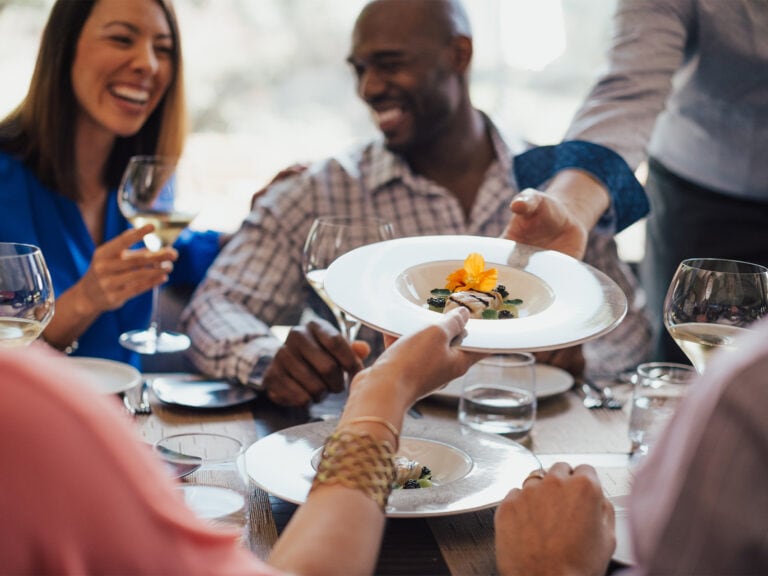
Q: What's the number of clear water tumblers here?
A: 3